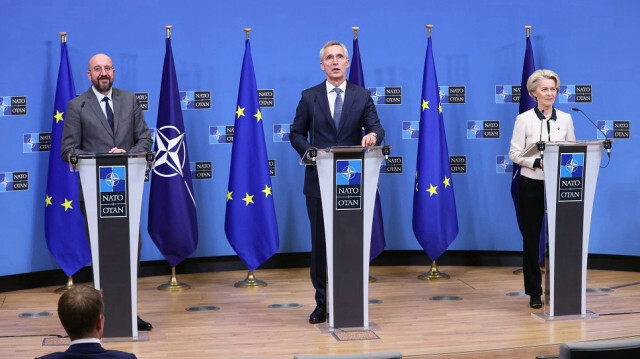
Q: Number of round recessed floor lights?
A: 7